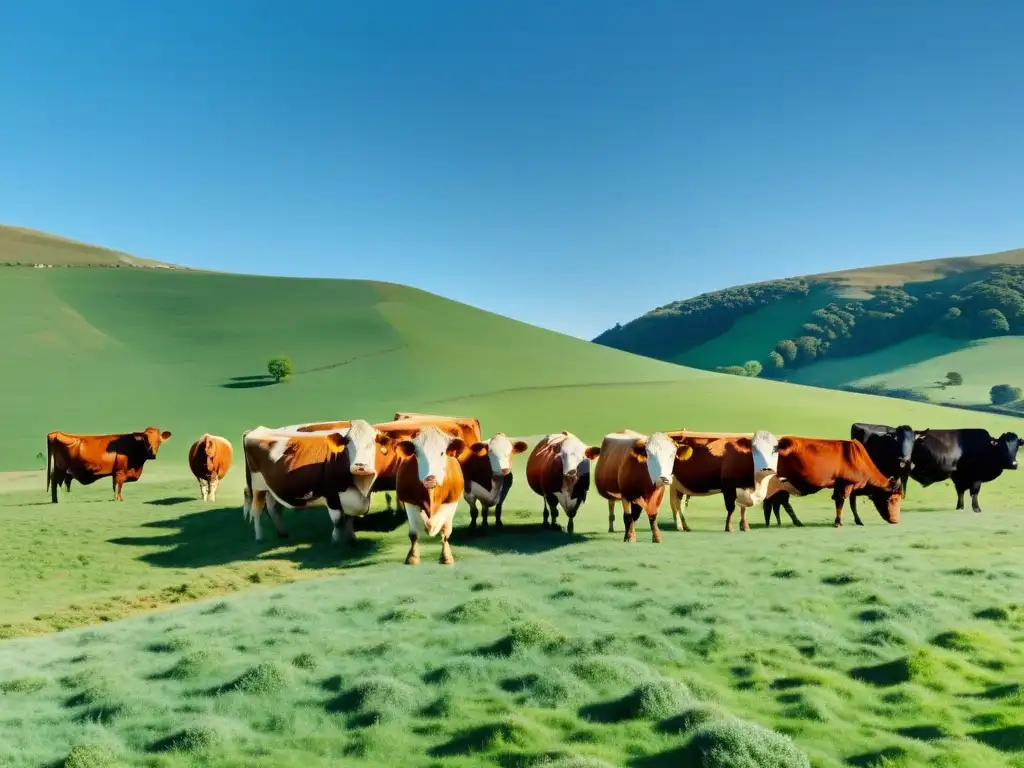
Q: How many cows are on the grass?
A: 12